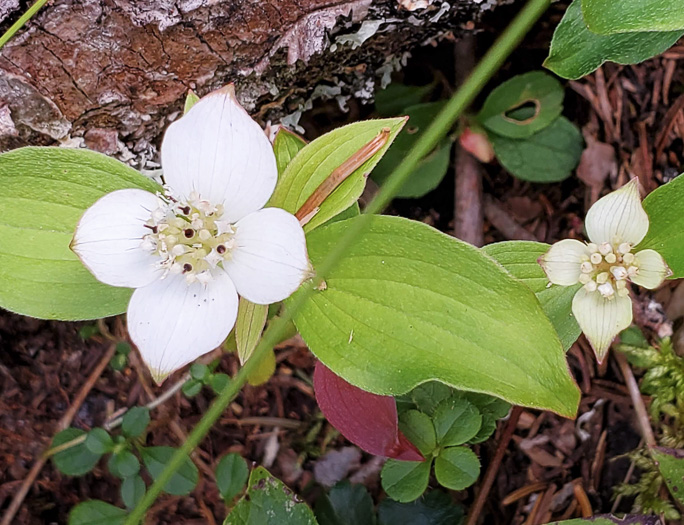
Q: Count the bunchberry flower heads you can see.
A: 2